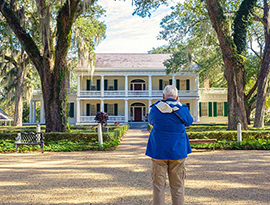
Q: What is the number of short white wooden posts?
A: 3